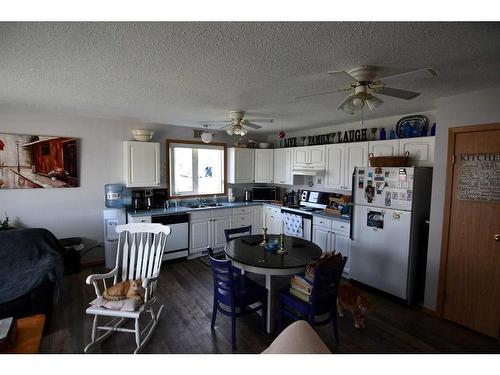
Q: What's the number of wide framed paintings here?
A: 1